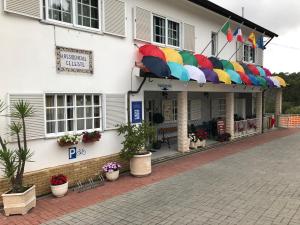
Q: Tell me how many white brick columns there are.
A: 4